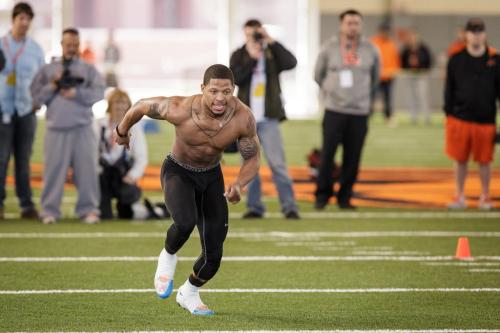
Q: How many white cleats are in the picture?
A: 2